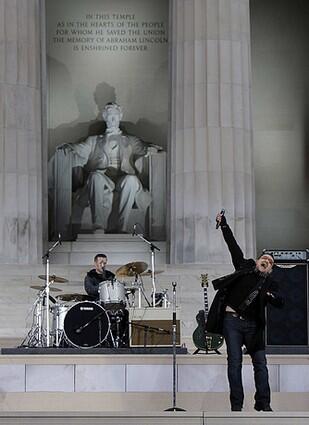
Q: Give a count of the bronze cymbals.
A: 5